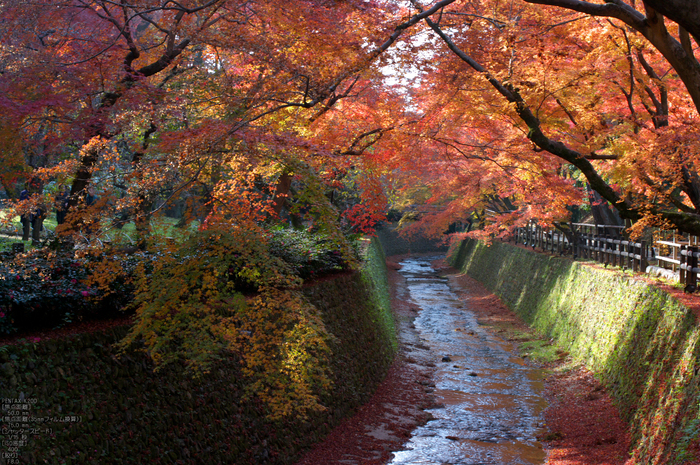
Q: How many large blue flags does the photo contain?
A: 0